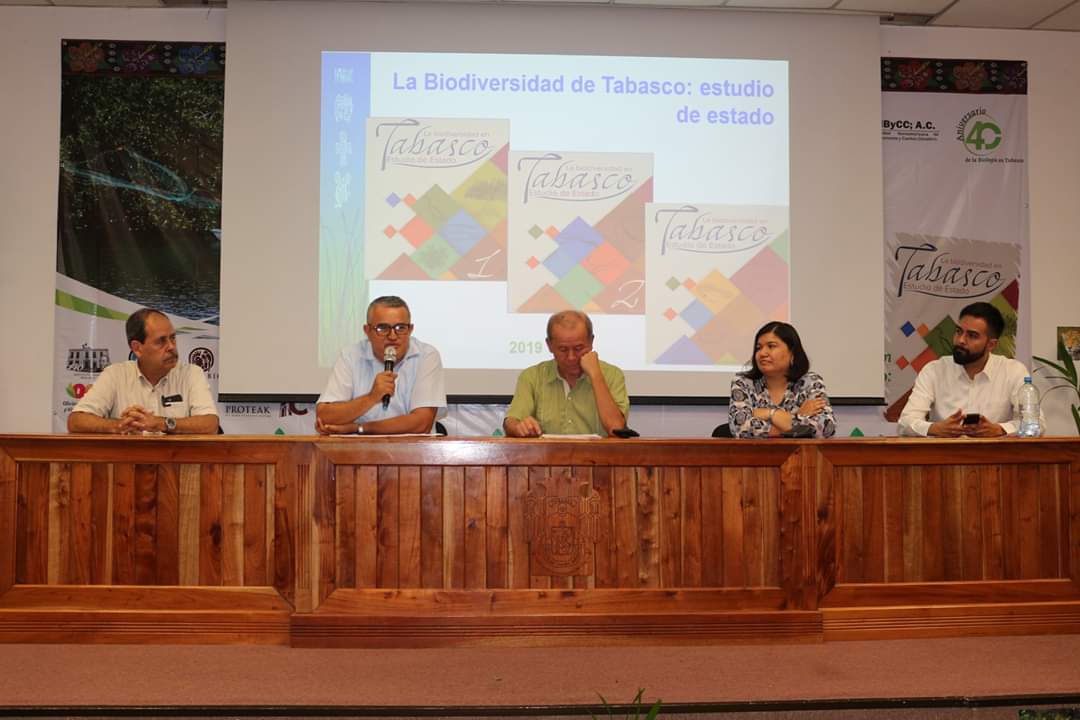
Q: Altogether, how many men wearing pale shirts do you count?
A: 3